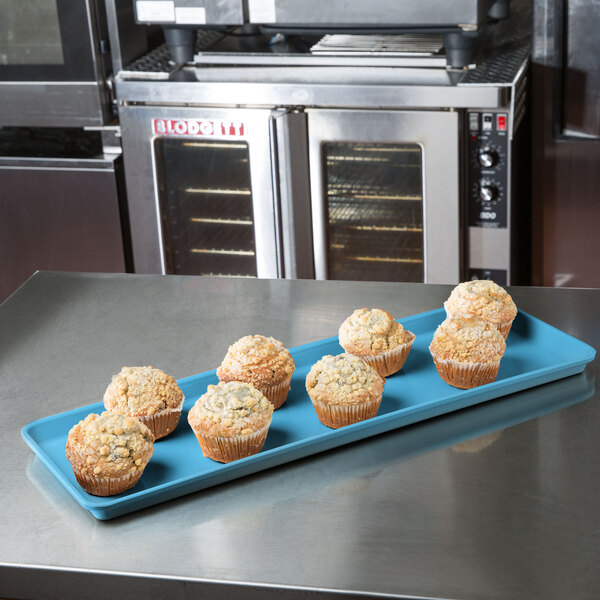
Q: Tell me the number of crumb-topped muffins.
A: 8